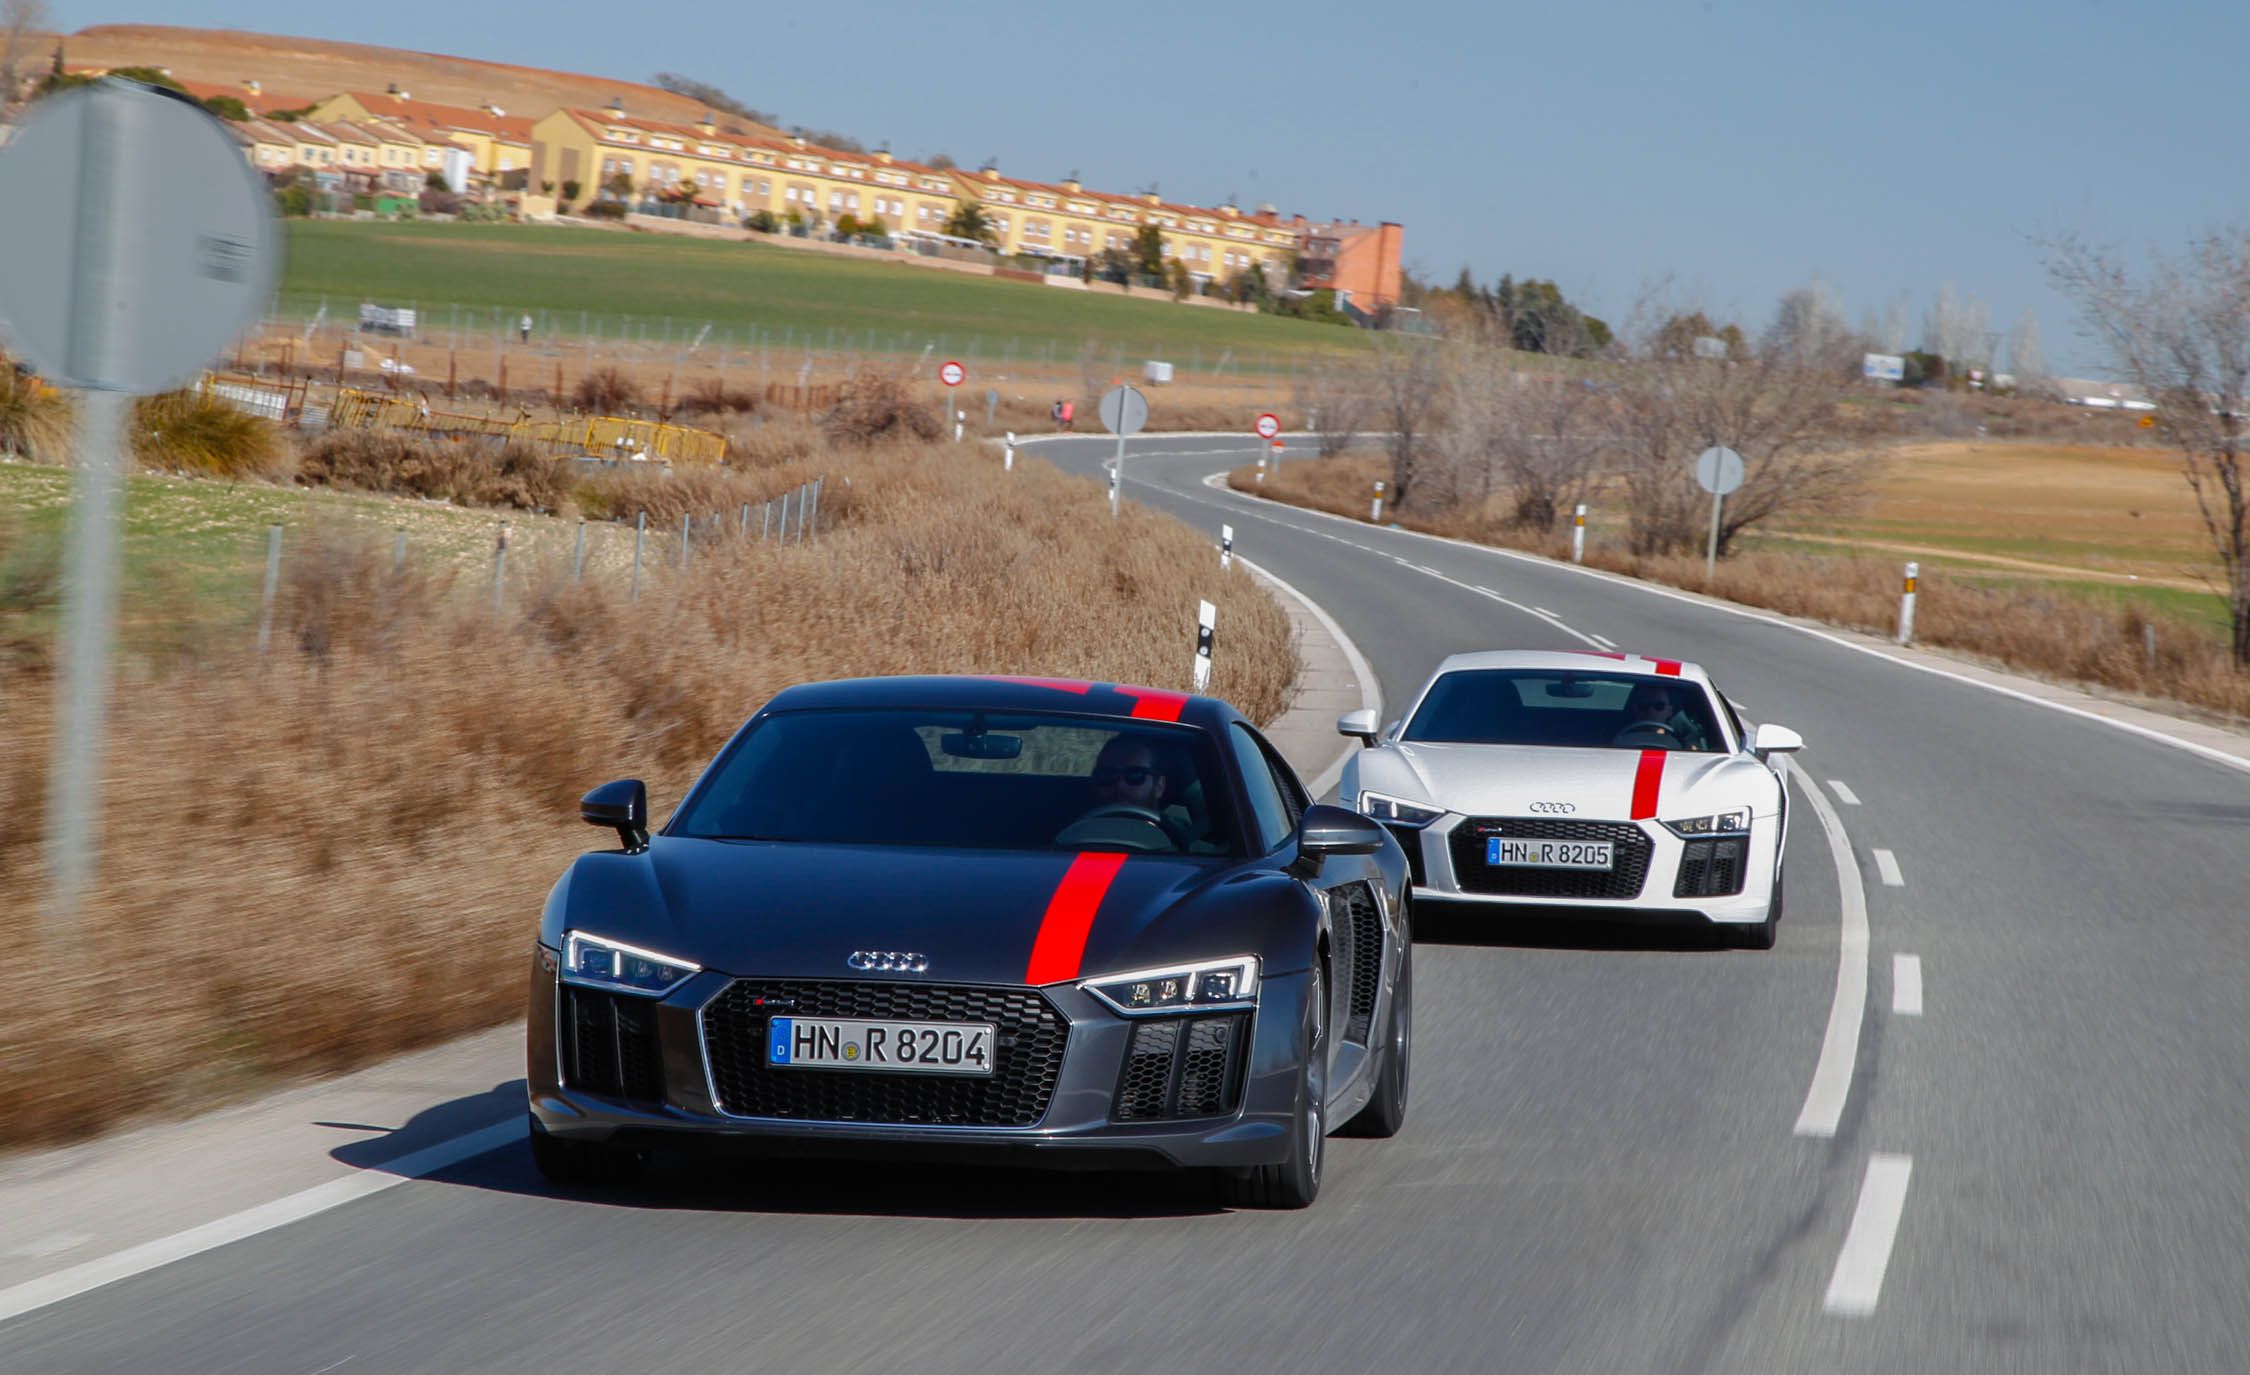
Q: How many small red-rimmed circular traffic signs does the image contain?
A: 2